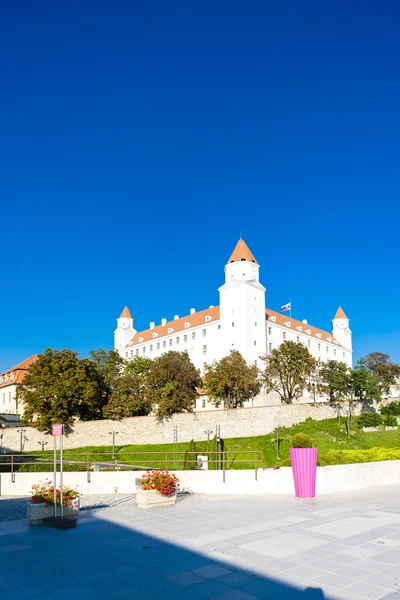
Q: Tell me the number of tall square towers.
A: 3